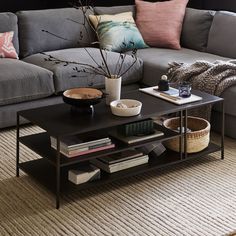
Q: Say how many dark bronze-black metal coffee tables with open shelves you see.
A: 1